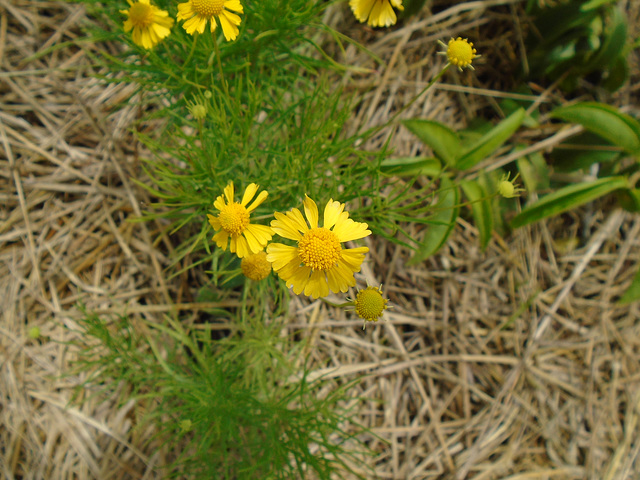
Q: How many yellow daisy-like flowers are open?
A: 5